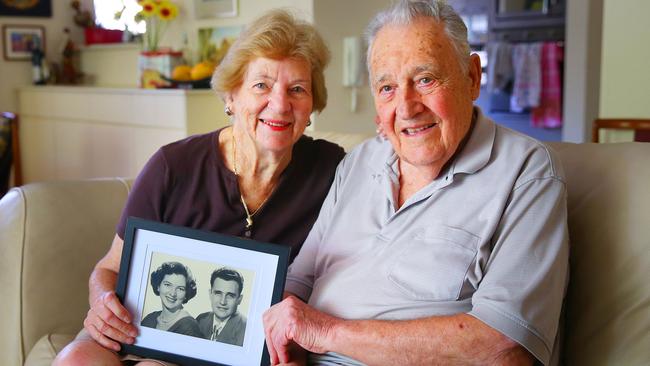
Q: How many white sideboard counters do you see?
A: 1